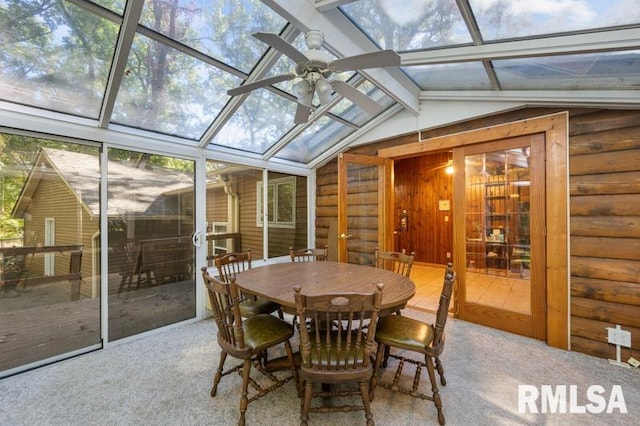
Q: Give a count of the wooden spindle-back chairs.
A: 6